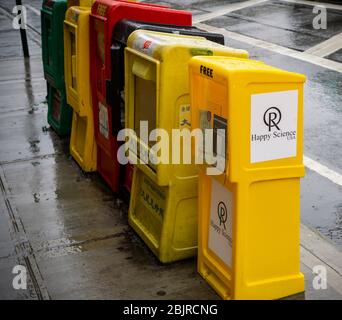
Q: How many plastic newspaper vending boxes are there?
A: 6